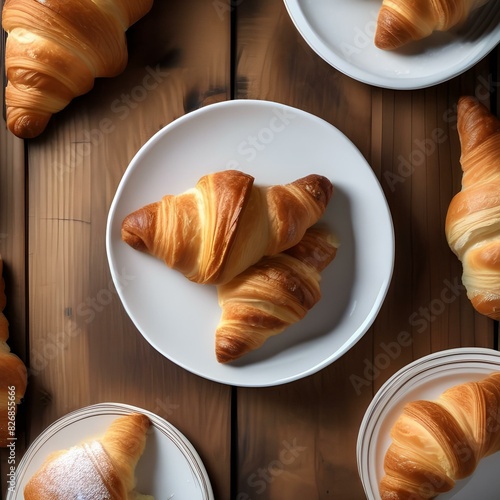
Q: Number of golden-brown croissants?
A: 8